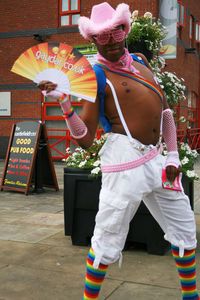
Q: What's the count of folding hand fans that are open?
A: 1